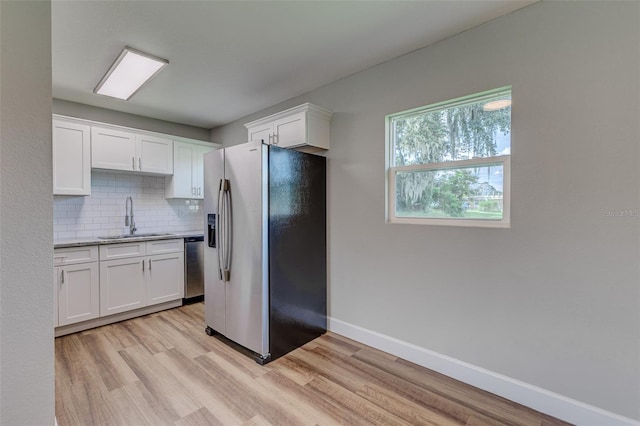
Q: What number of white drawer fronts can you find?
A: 3